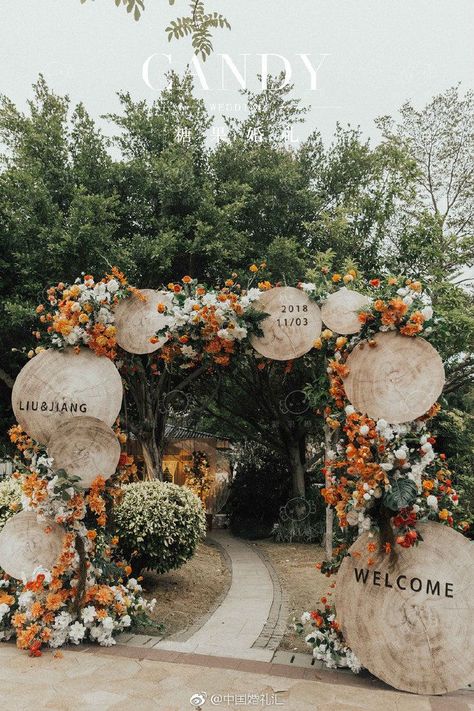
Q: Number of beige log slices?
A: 8